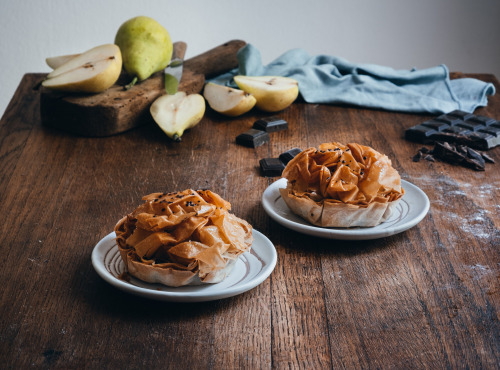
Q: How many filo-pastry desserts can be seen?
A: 2